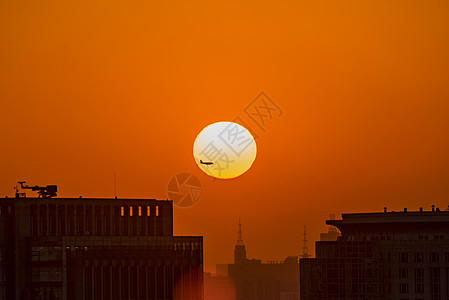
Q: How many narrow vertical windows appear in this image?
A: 5